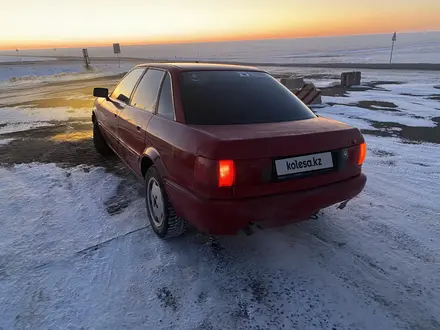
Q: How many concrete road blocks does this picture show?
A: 3